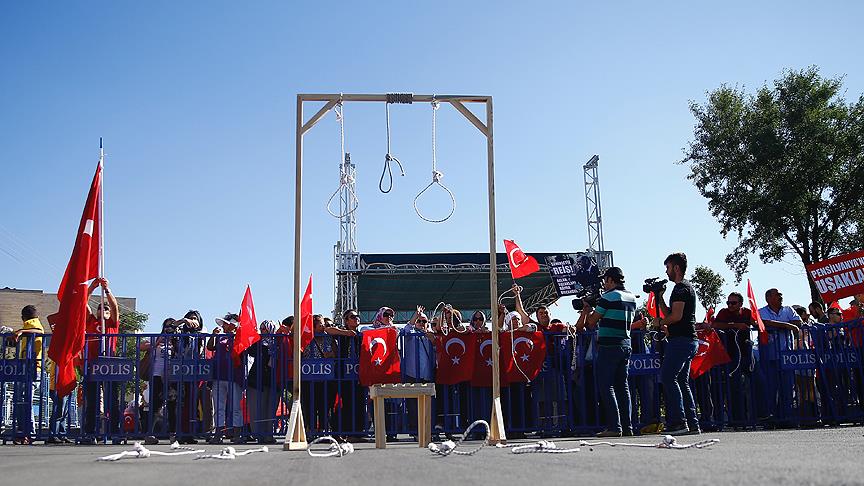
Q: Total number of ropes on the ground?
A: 6